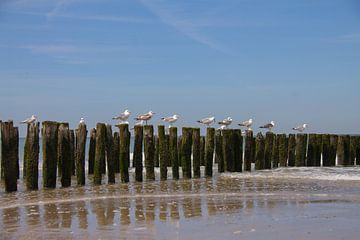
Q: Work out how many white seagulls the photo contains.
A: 10